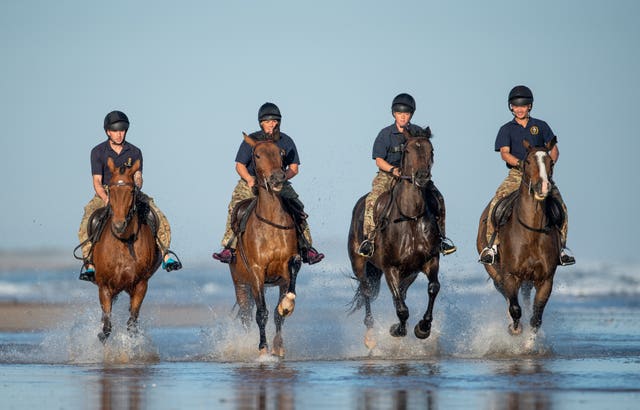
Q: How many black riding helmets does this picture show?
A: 4